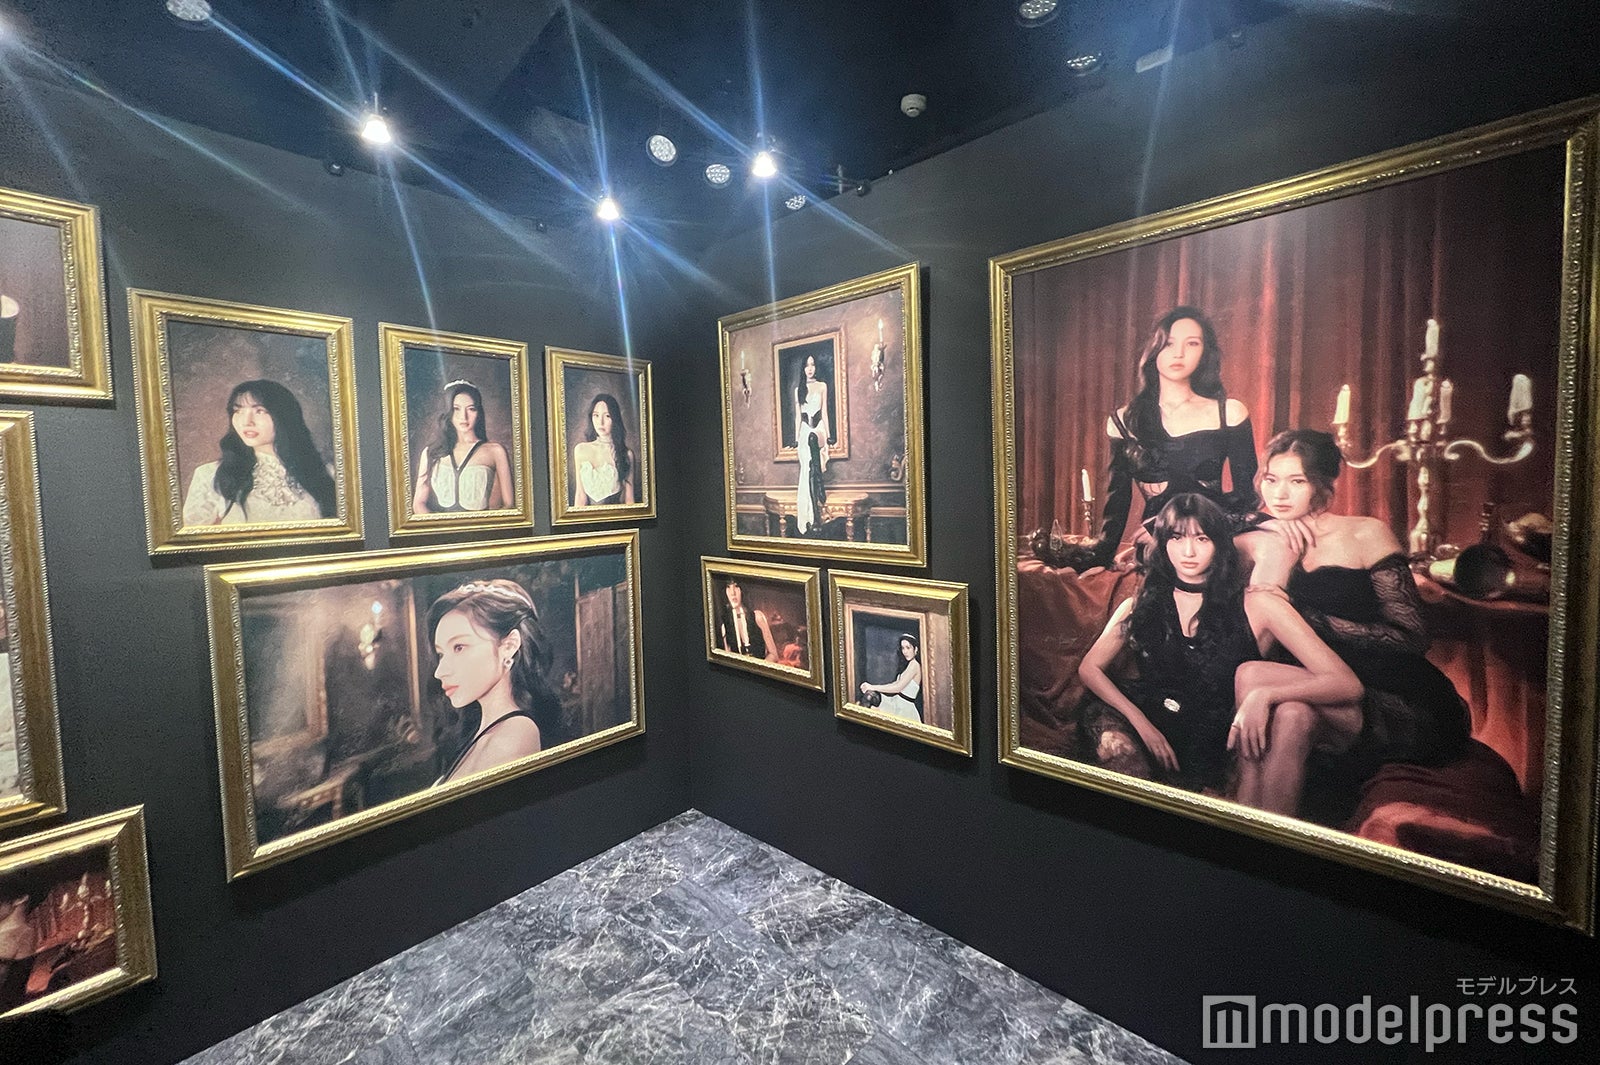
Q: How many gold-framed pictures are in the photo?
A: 11